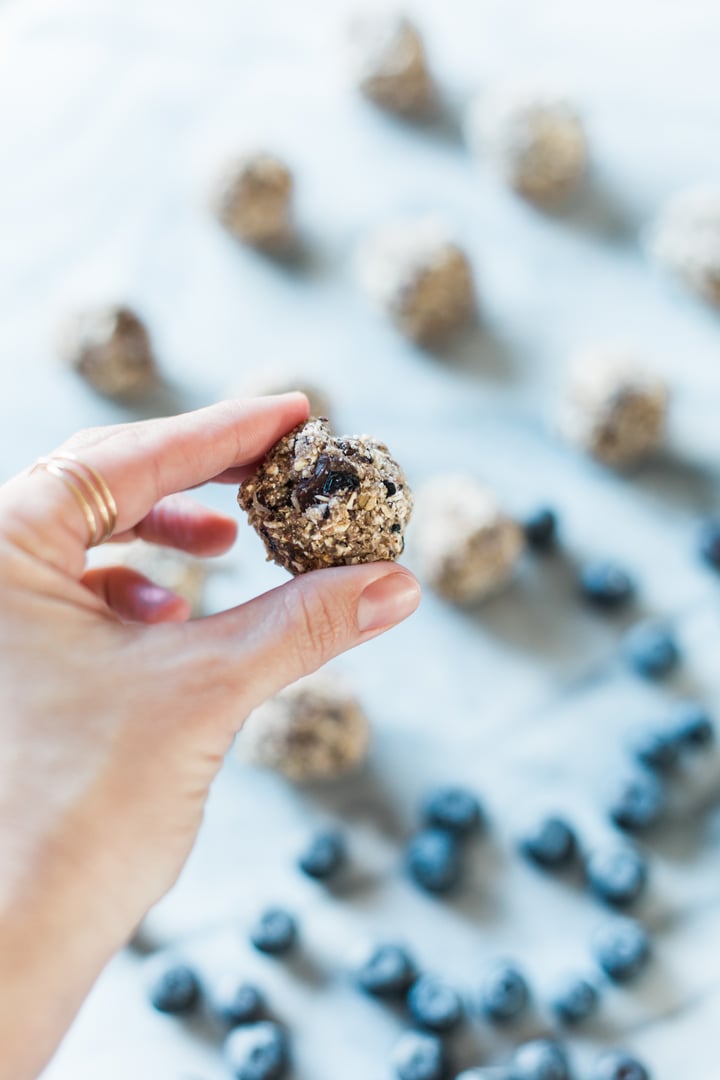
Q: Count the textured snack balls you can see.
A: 12